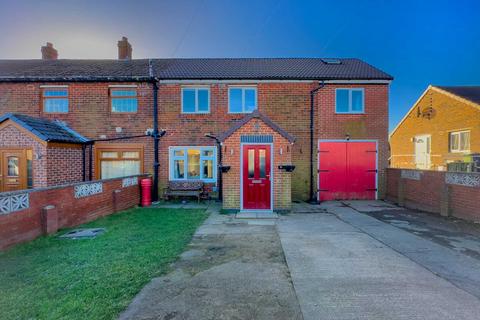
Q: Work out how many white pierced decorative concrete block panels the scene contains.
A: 5